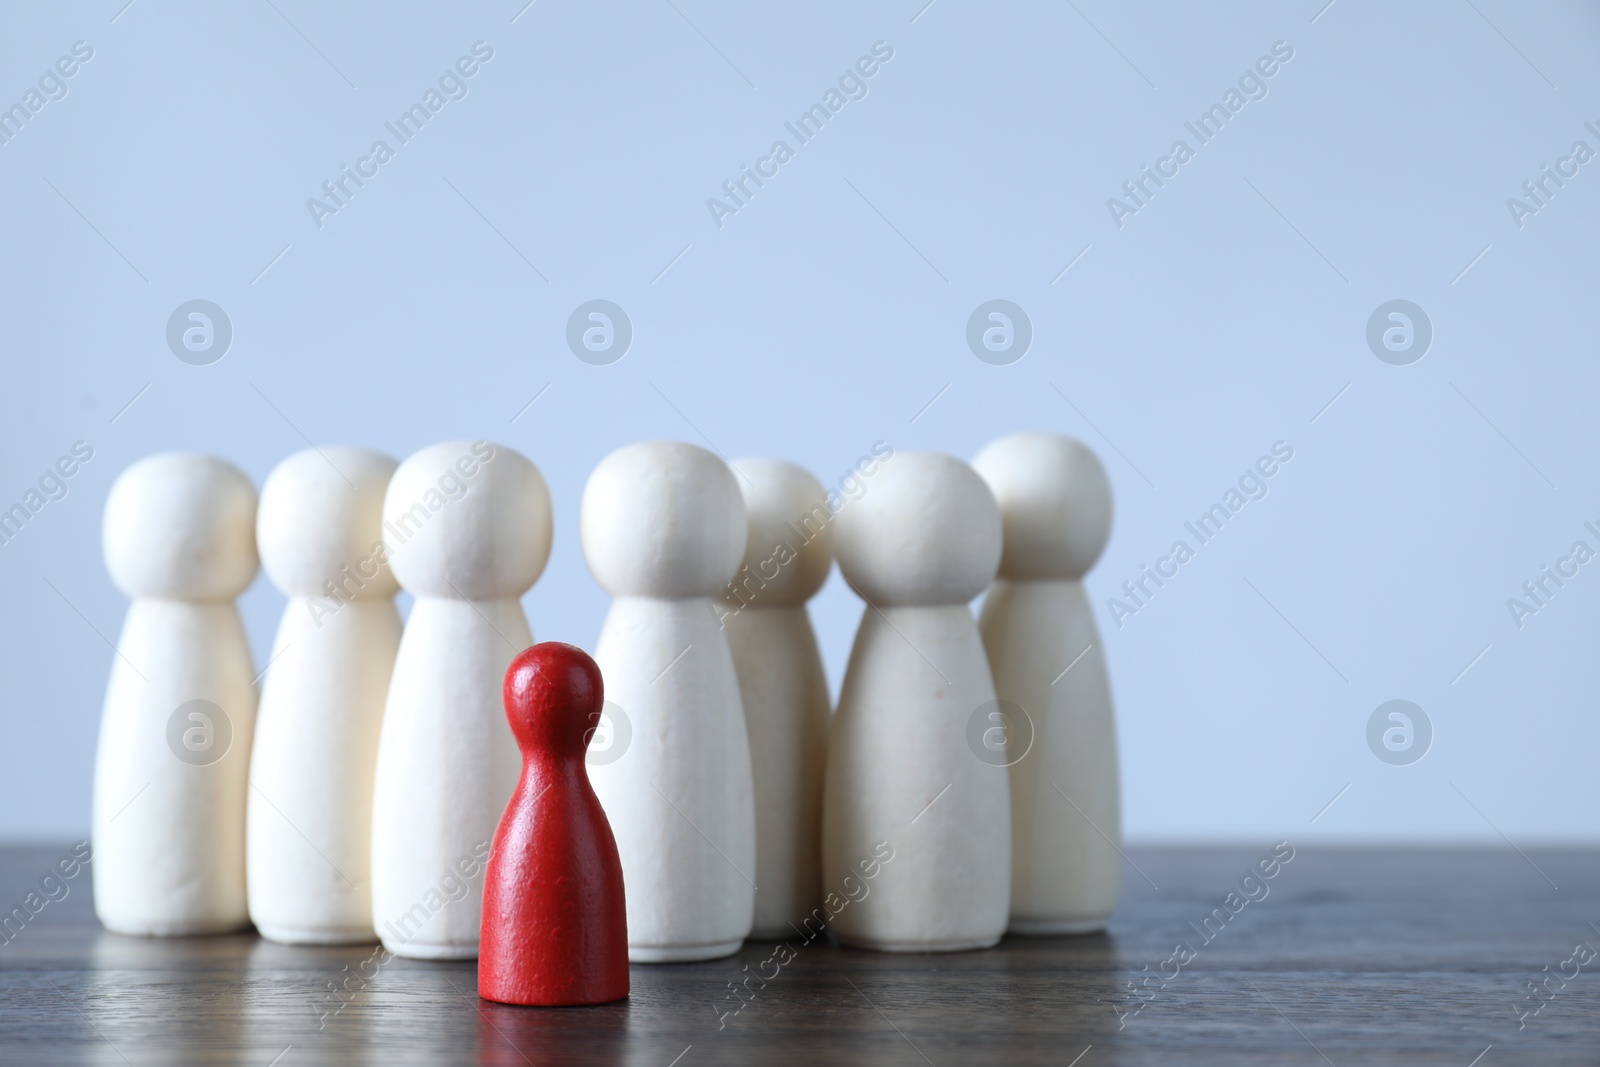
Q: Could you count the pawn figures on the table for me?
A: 8